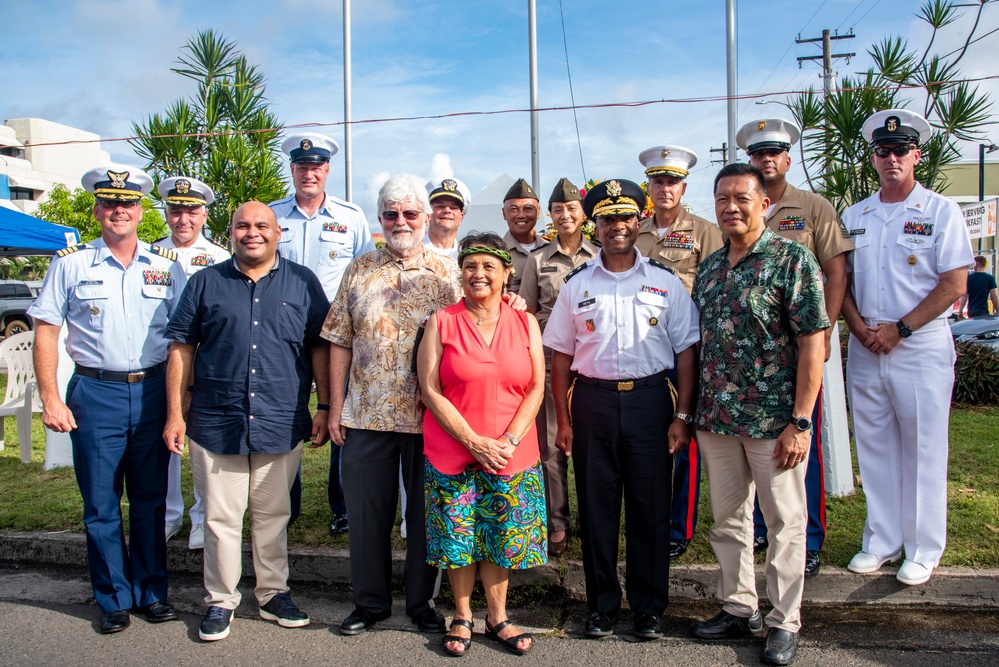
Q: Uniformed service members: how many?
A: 10